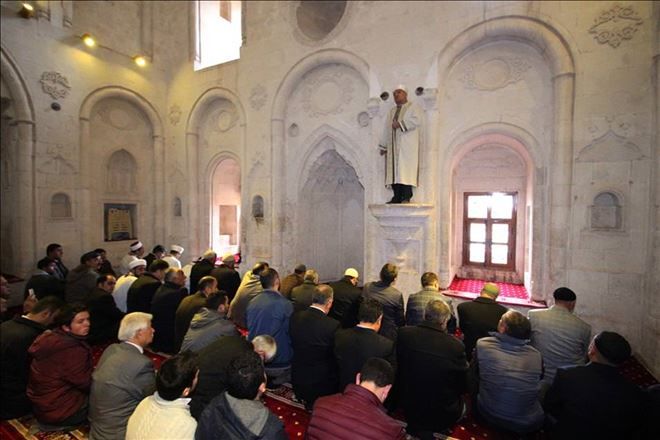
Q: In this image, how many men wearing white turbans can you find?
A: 4